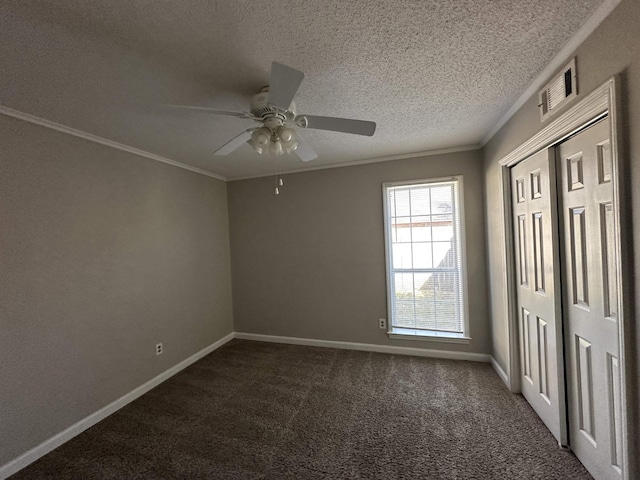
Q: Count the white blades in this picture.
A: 5